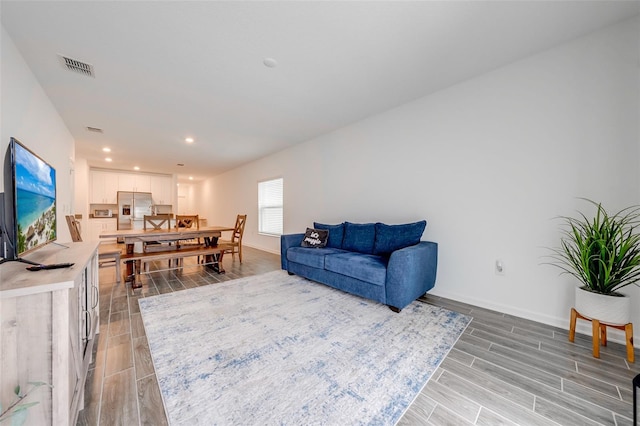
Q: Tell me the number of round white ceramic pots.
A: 1